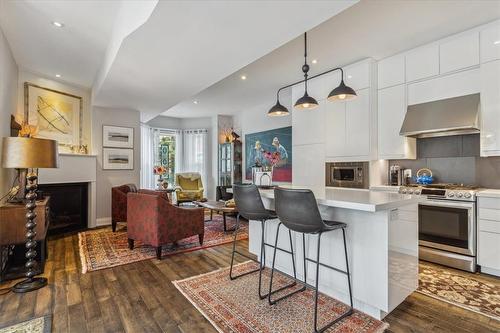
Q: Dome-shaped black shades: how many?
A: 3